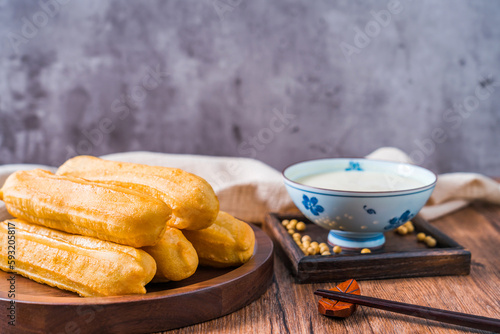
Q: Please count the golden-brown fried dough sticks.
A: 5